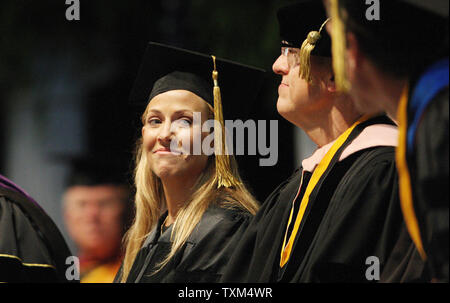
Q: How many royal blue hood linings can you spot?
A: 1